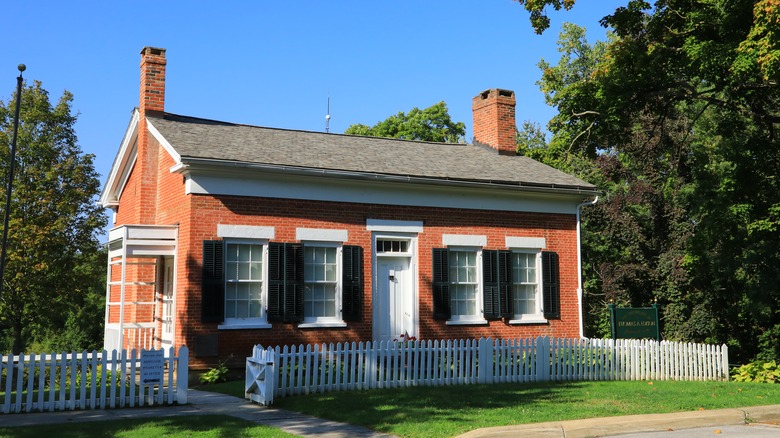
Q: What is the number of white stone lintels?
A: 5